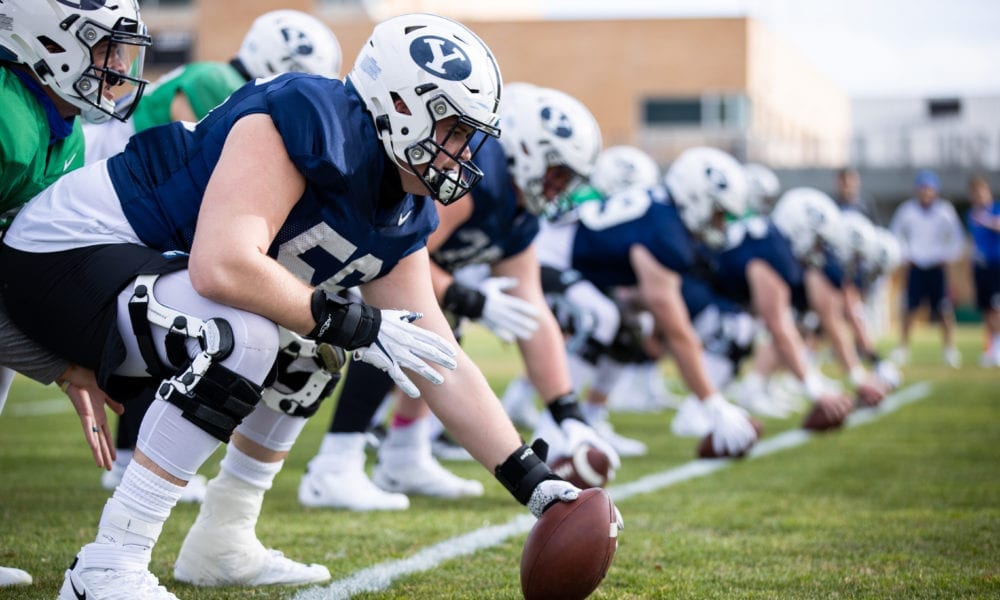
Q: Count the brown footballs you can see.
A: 5